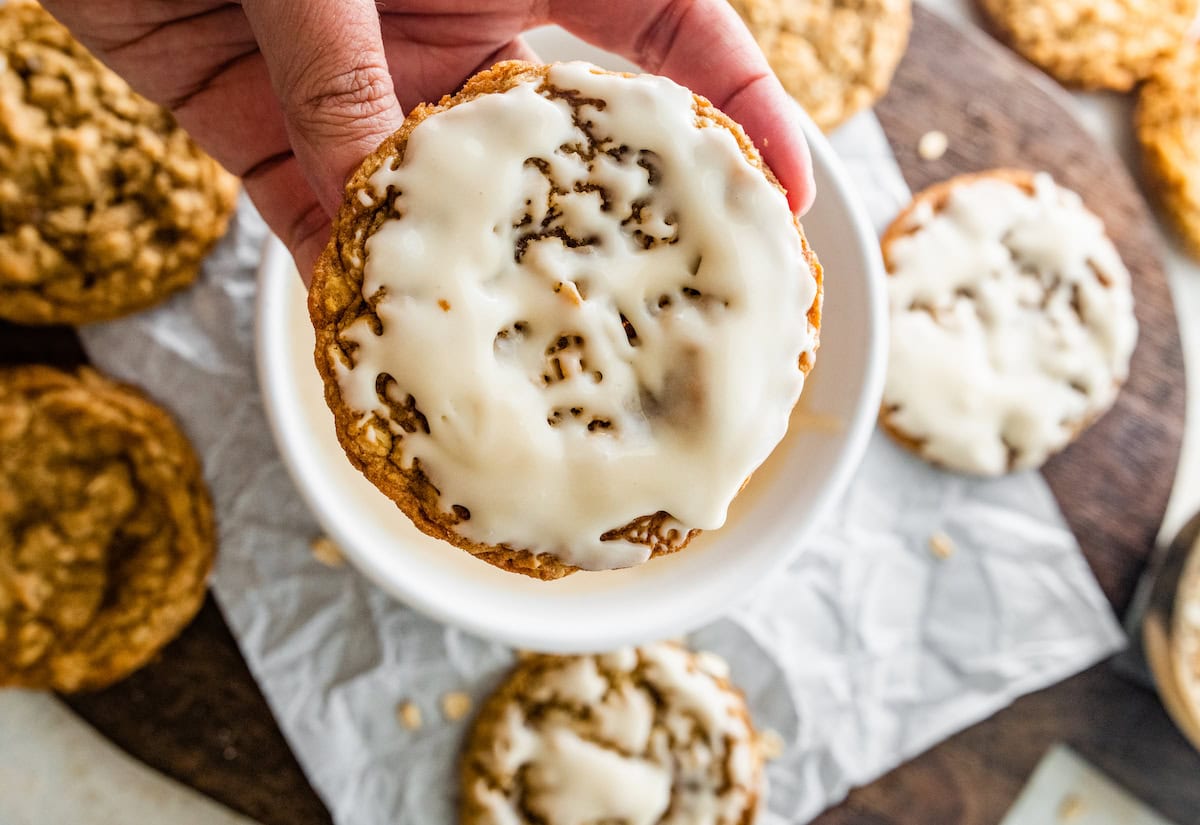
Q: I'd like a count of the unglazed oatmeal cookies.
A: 5